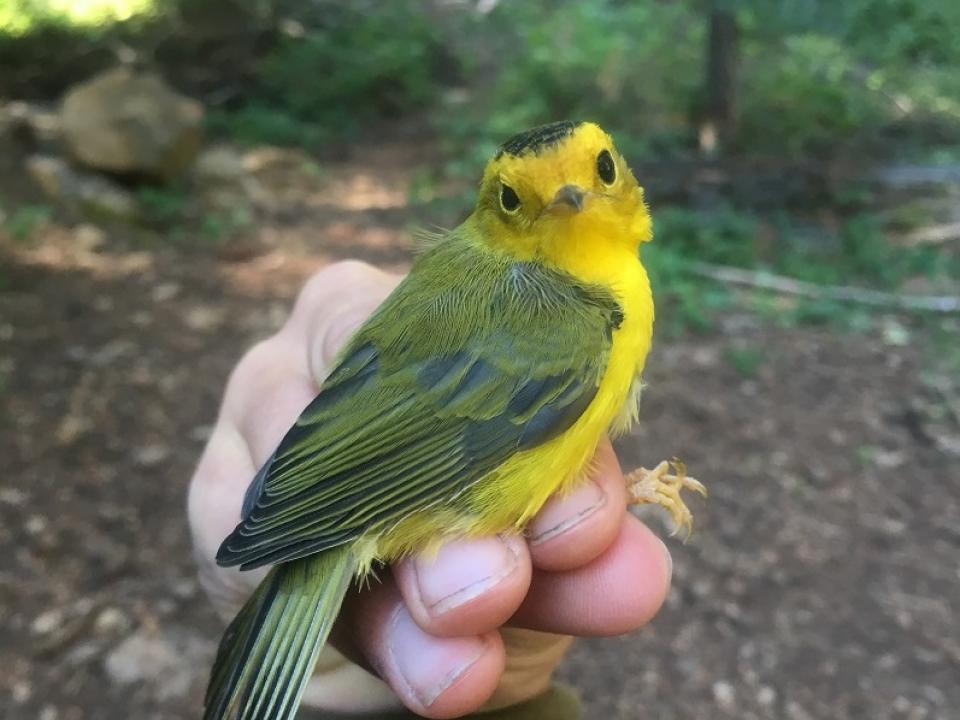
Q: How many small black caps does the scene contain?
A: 1